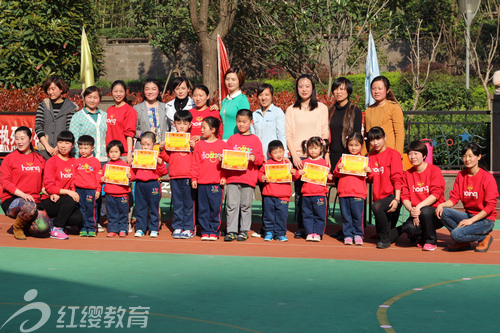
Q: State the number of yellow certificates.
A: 7